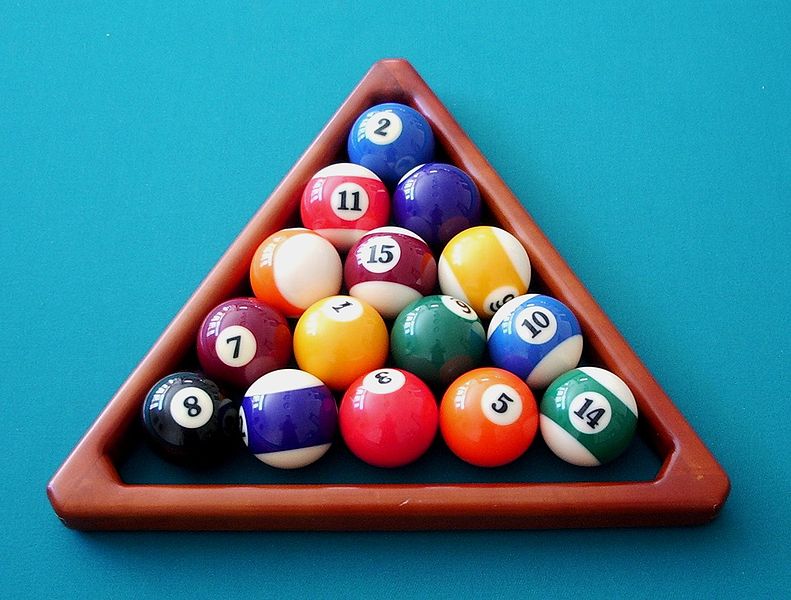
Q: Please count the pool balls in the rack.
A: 15